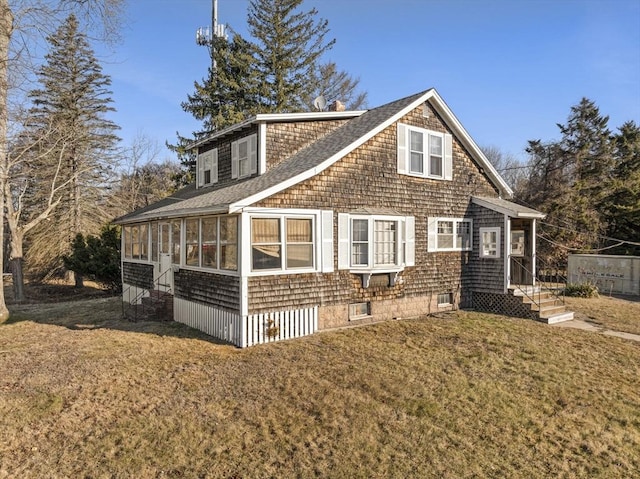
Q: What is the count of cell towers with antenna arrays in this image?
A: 1